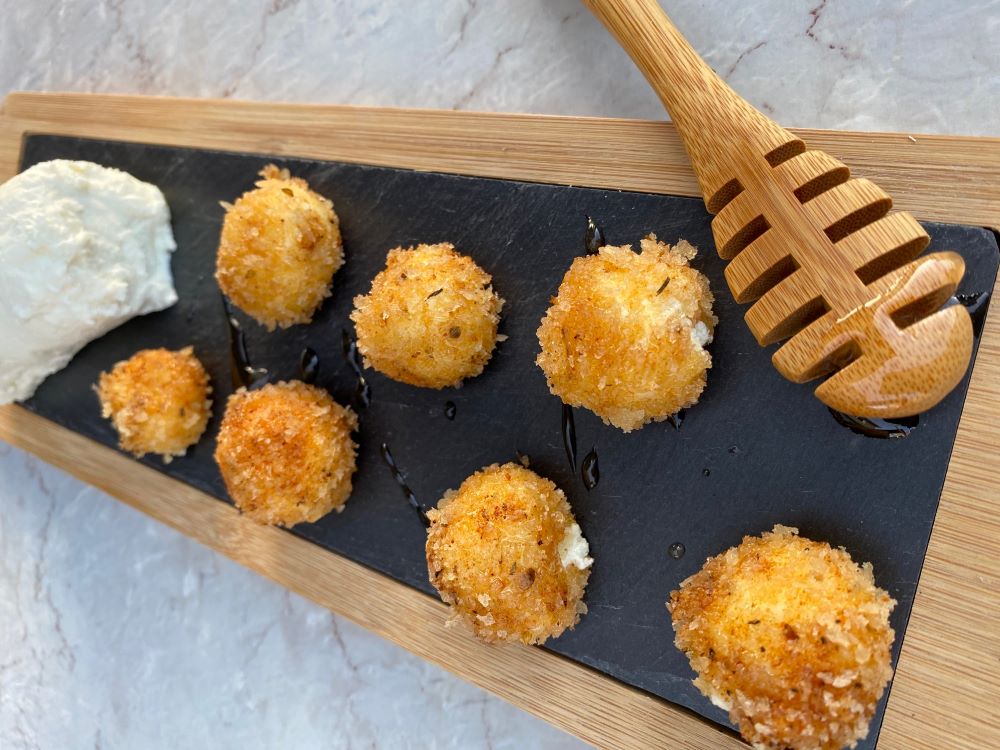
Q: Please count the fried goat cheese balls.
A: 7